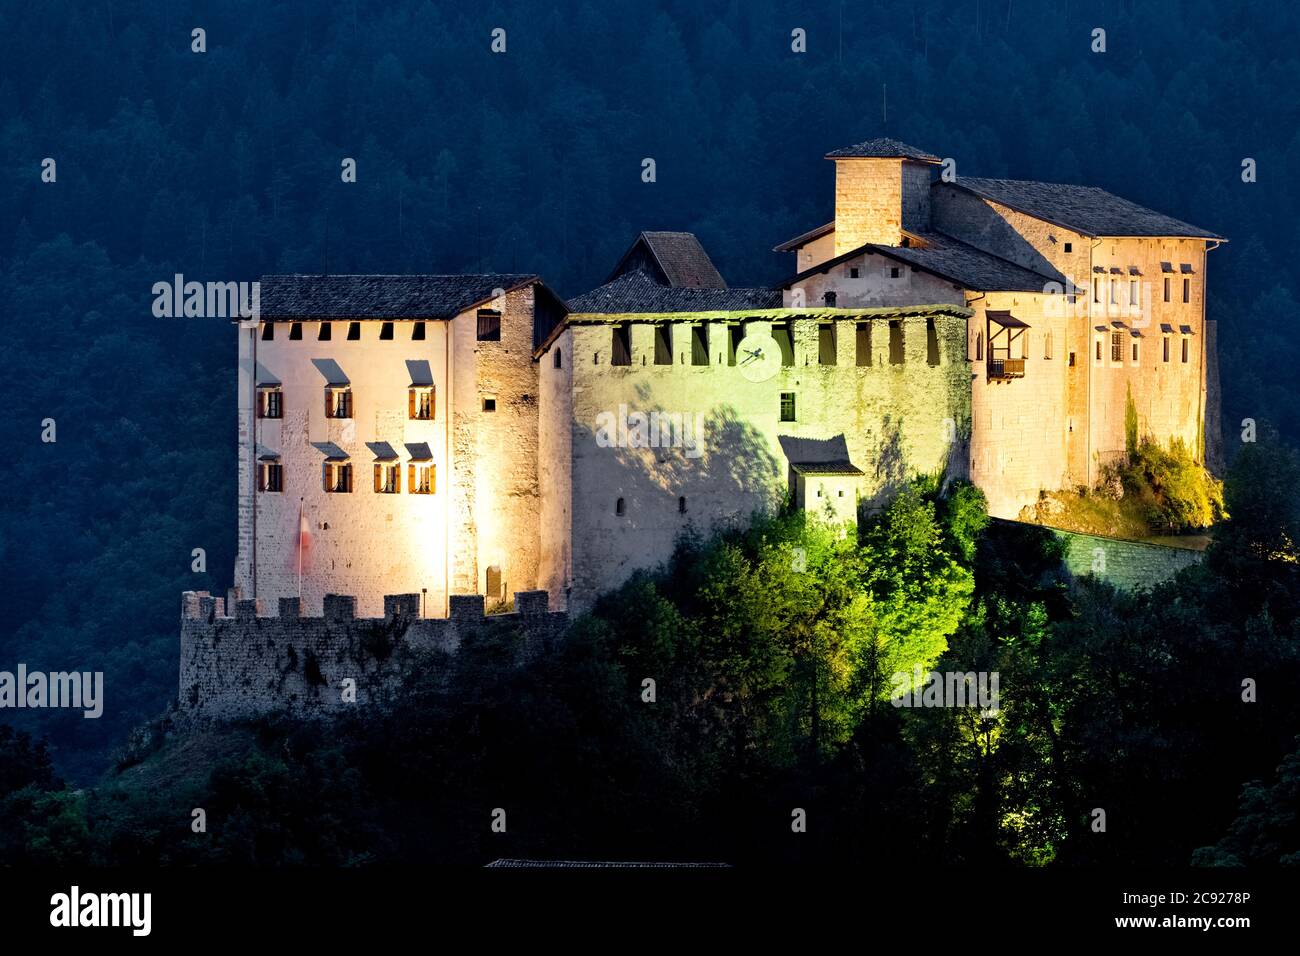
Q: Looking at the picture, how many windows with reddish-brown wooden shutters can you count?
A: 7